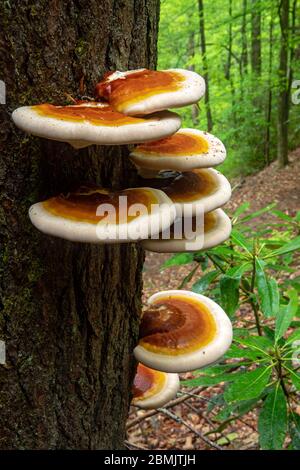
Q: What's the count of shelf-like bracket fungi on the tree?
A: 8